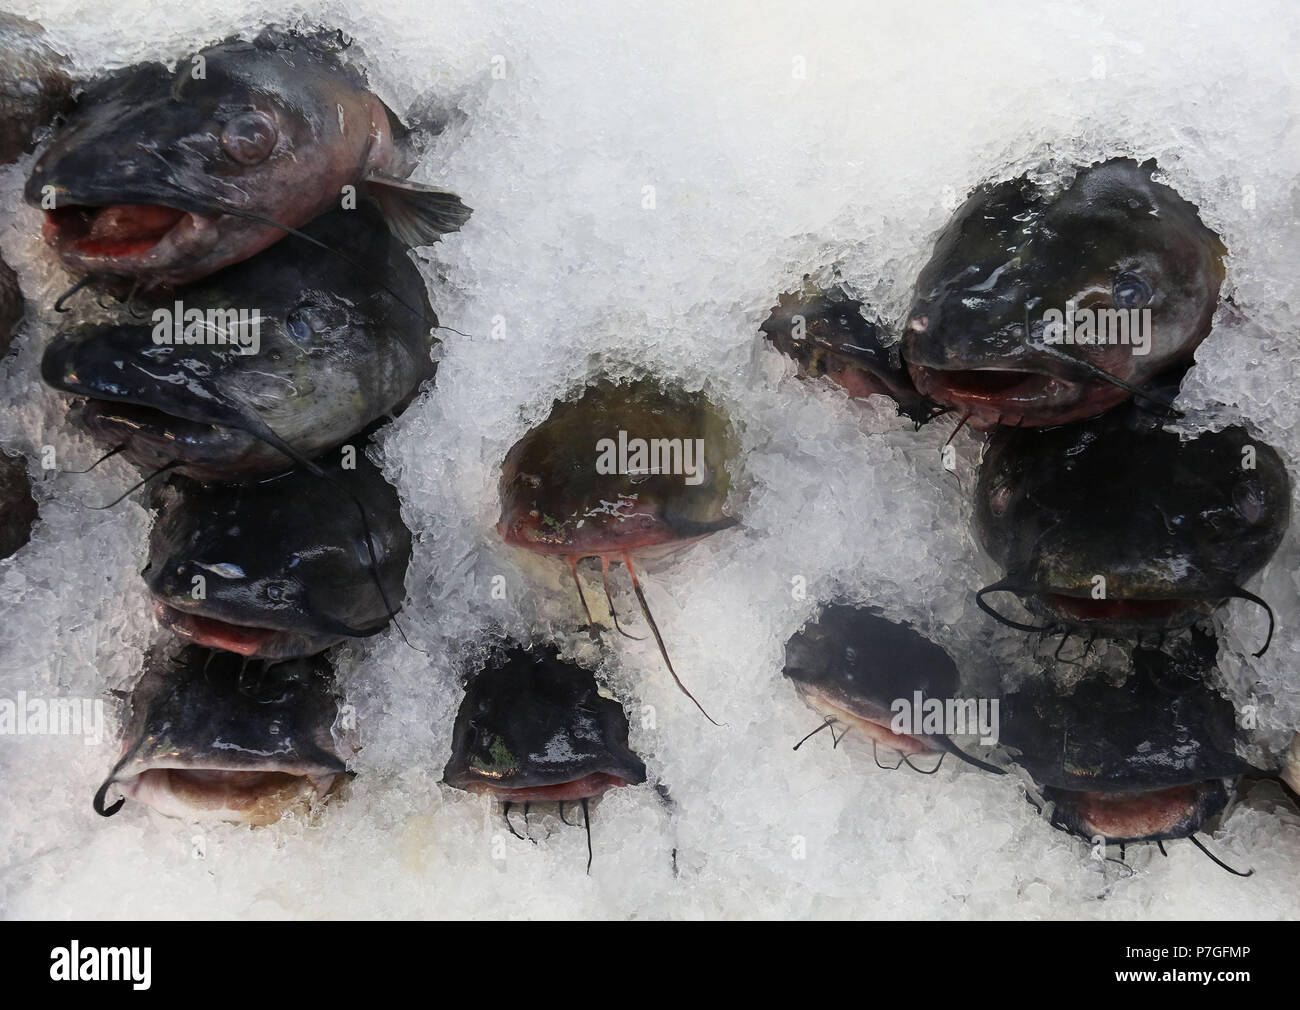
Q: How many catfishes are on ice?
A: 11